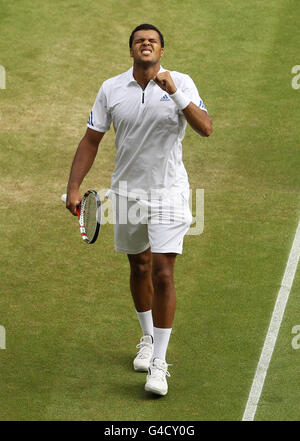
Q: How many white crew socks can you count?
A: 2